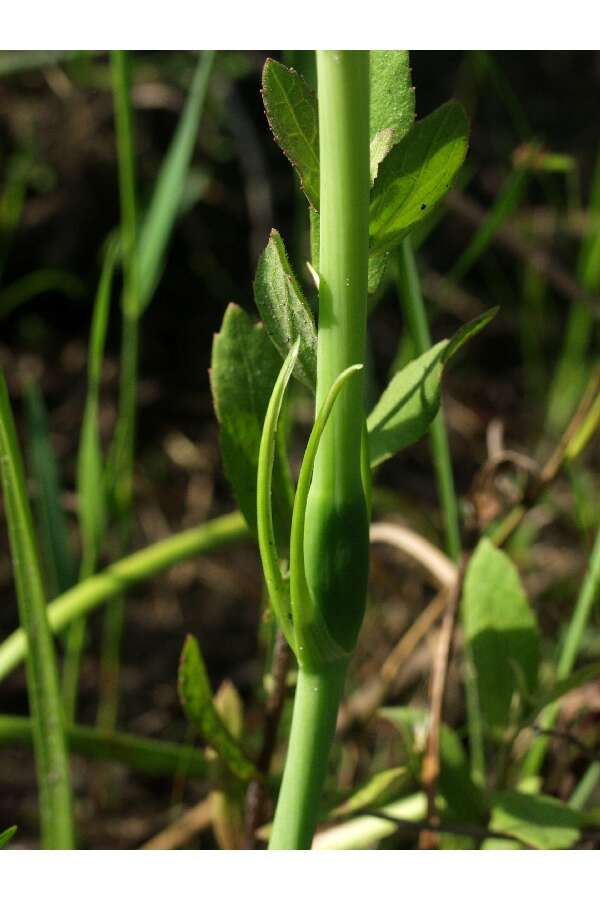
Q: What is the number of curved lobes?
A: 2